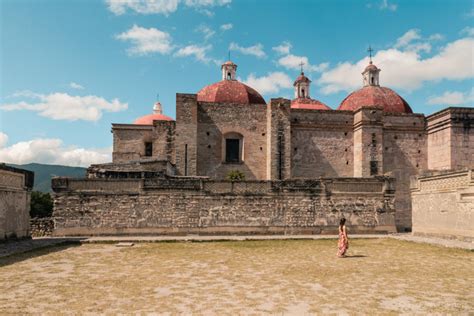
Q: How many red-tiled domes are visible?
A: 4